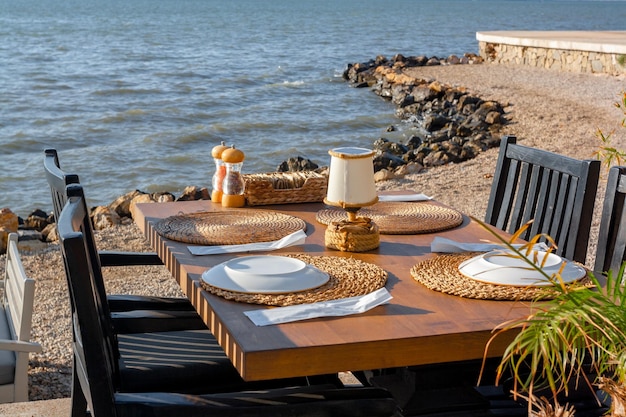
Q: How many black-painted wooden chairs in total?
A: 4